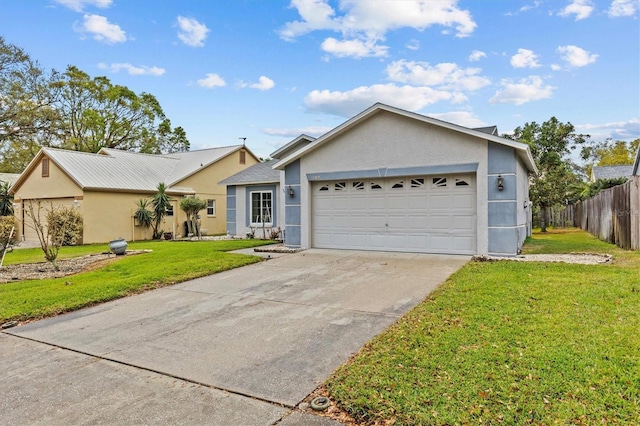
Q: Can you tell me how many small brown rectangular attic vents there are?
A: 2